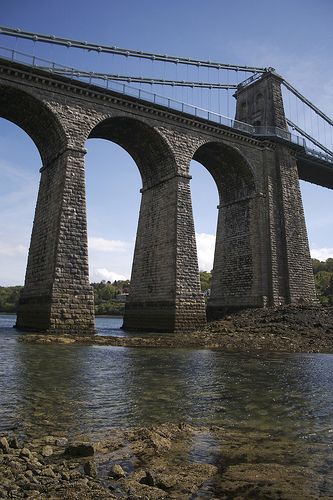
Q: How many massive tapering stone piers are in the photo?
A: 3